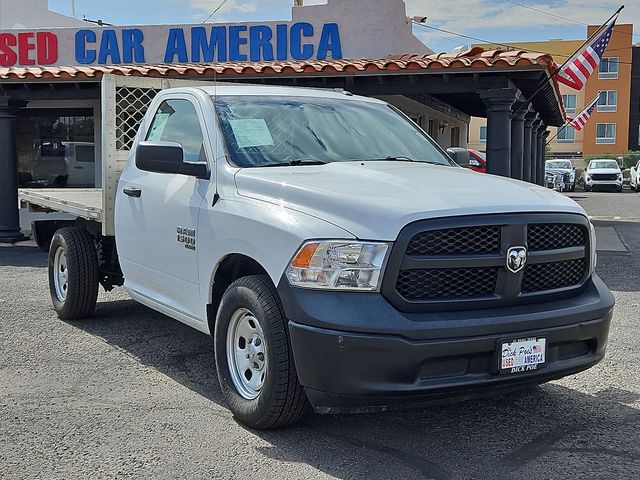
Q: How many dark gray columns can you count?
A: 7